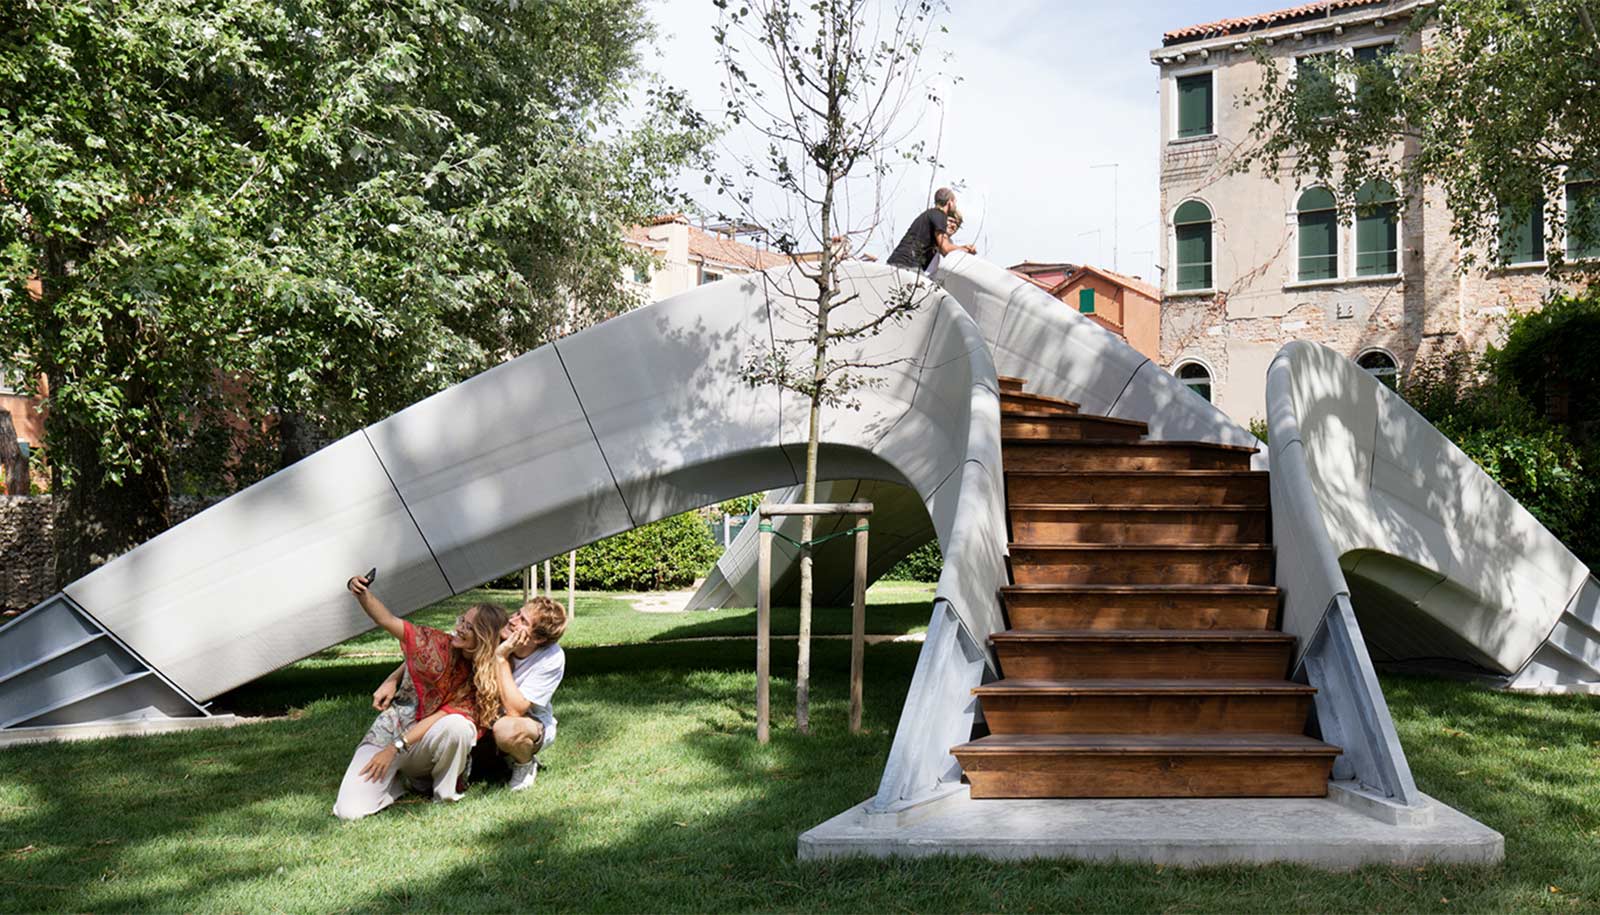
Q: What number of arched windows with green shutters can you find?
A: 3